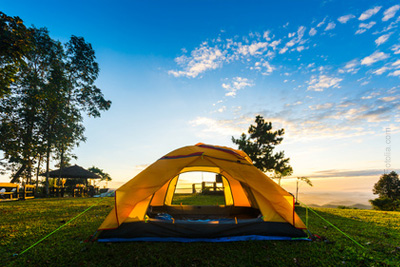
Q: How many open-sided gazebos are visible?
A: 1